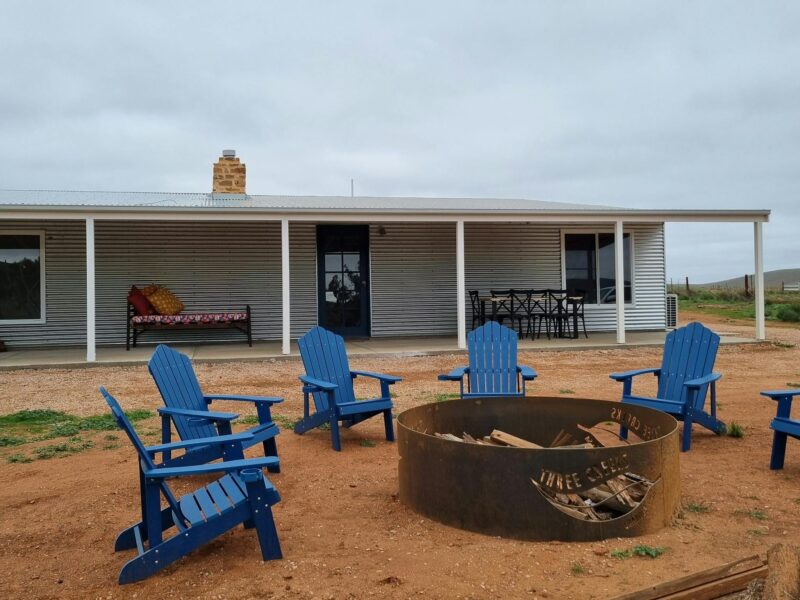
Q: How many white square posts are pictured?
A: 5